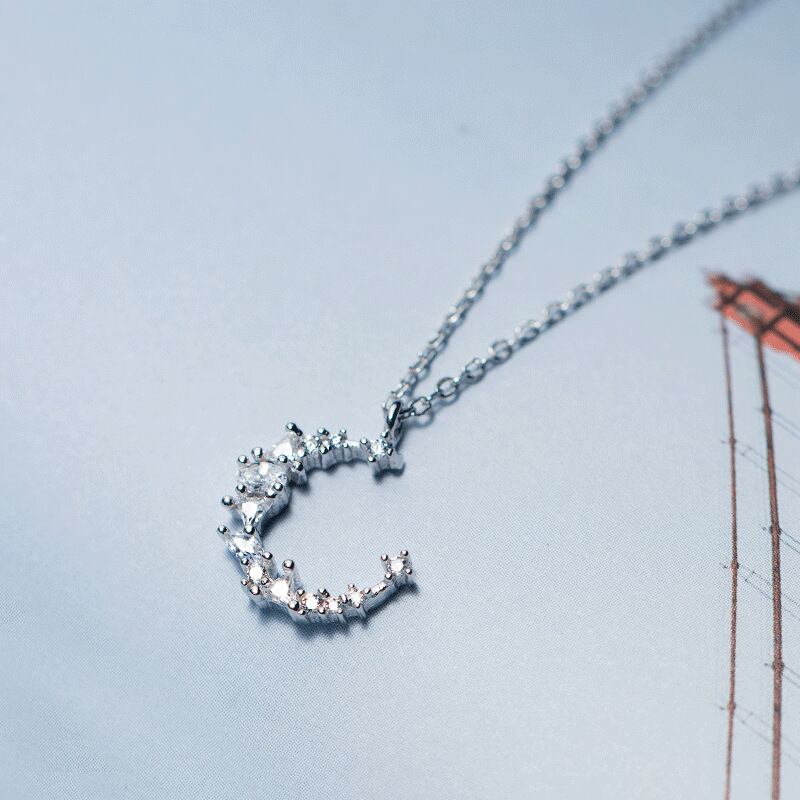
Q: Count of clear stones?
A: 13